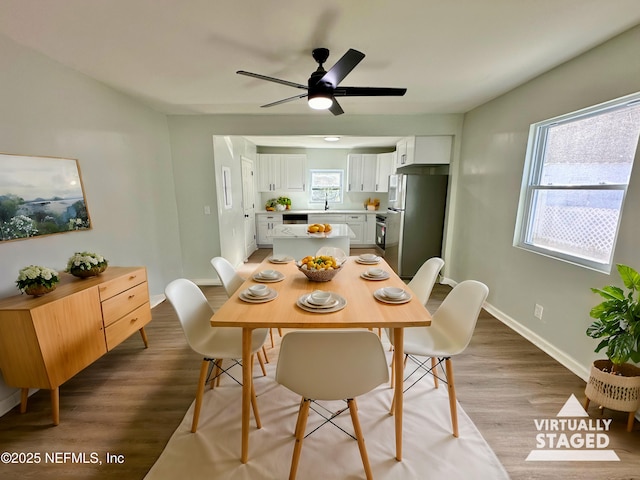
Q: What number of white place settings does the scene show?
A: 7